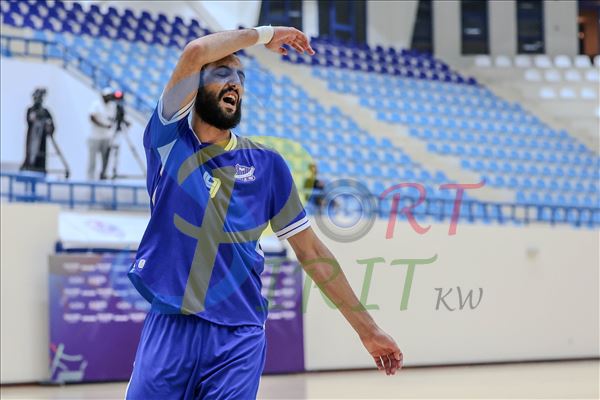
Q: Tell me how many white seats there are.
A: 14